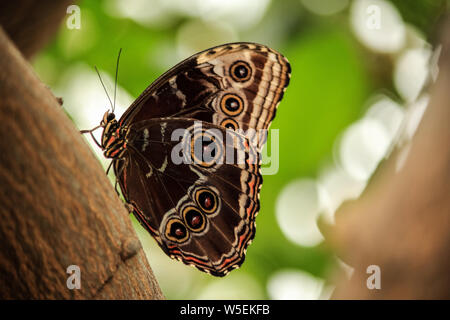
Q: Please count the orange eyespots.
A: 7